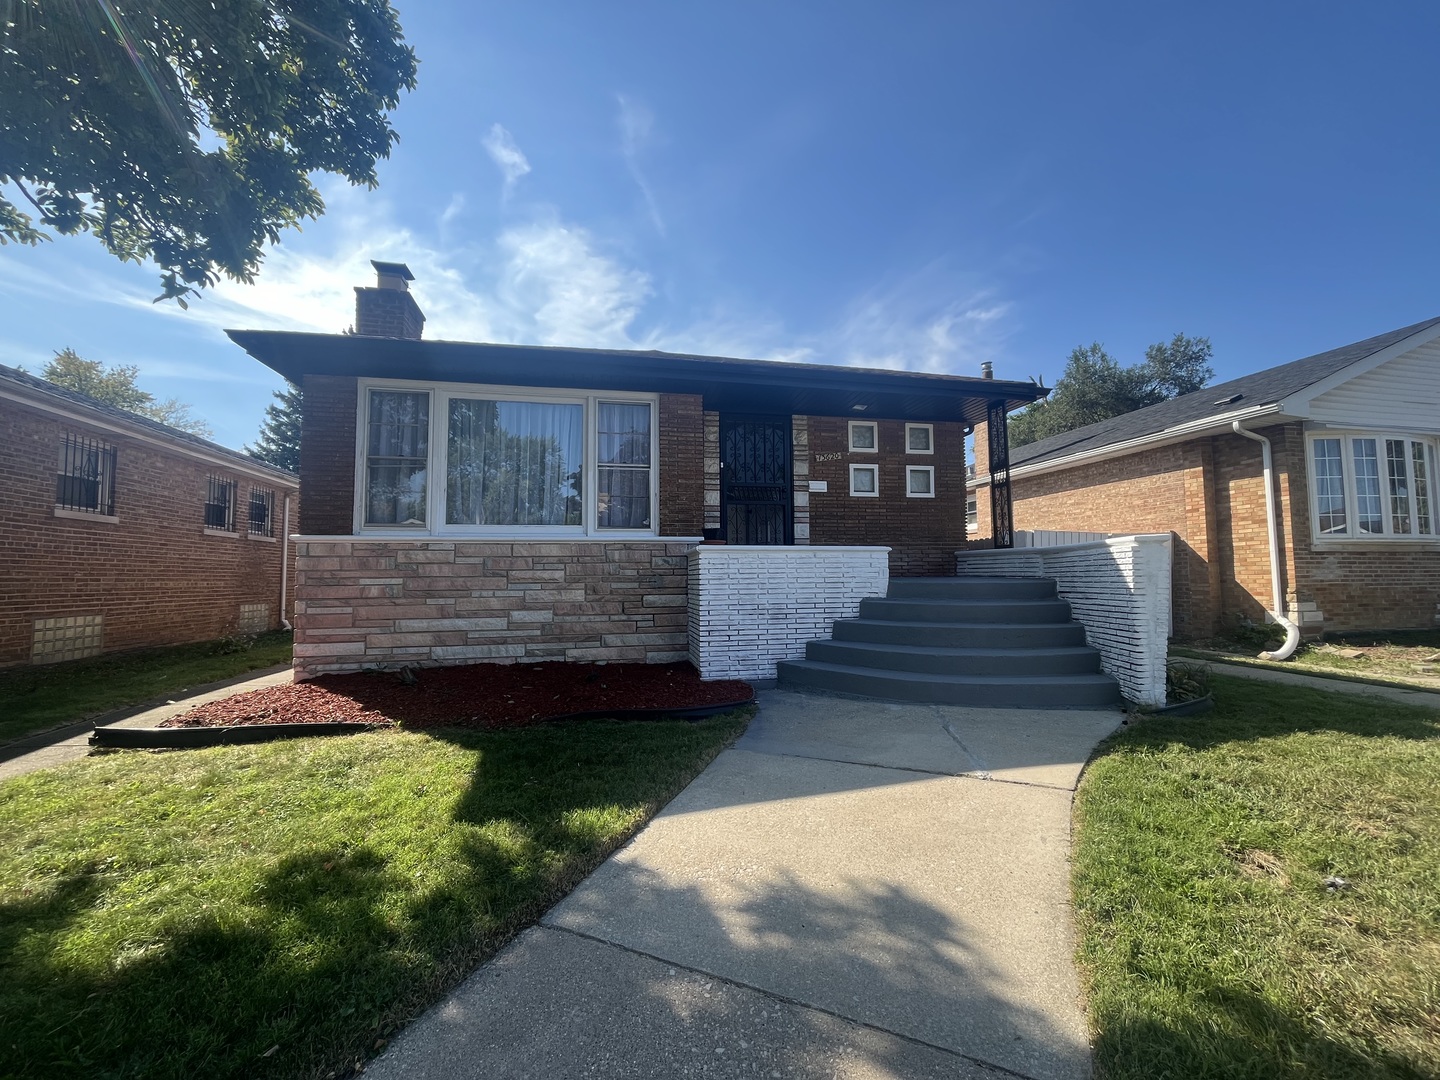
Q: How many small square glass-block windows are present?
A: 4